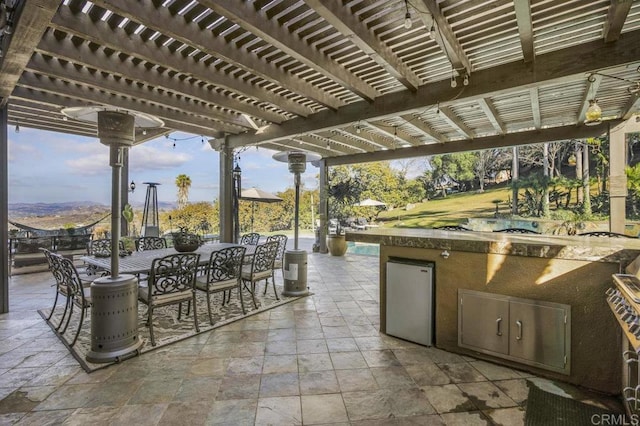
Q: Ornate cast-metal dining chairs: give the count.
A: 9